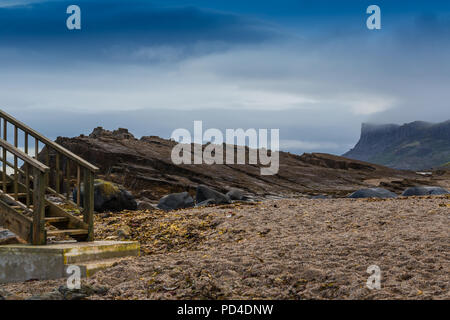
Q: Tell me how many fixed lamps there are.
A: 0